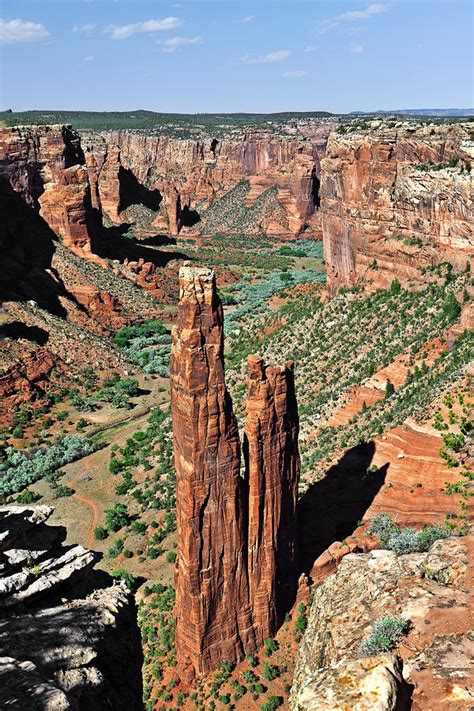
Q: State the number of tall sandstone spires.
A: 2